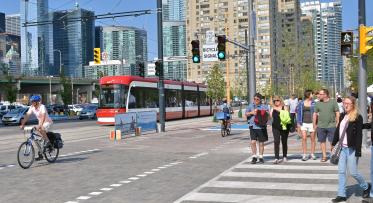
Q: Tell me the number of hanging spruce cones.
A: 0